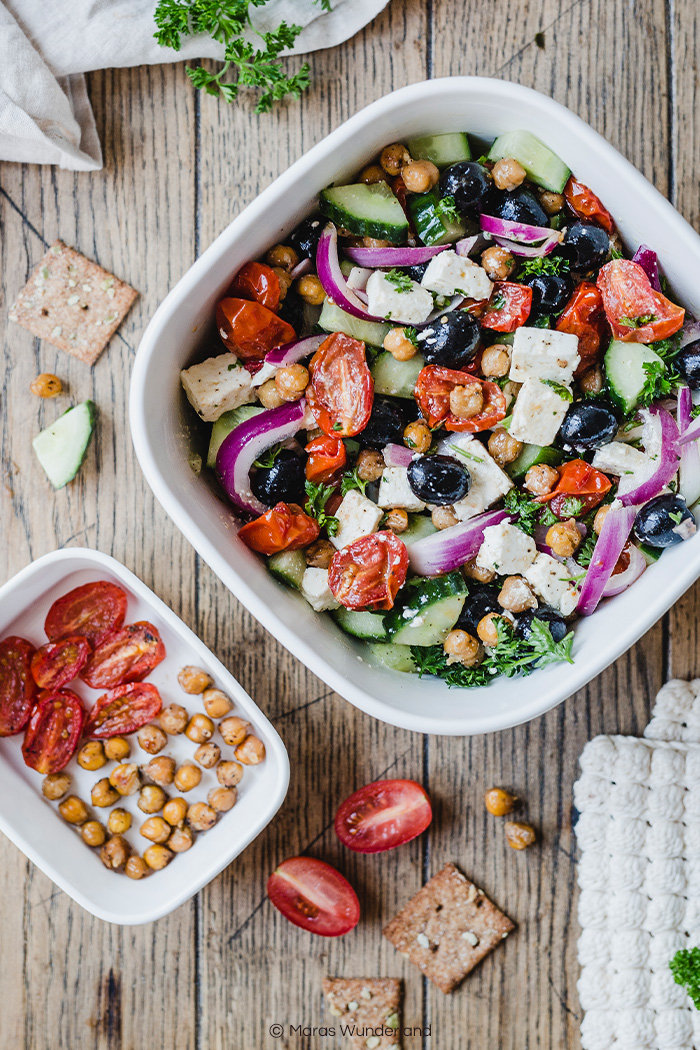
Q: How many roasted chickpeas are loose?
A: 3